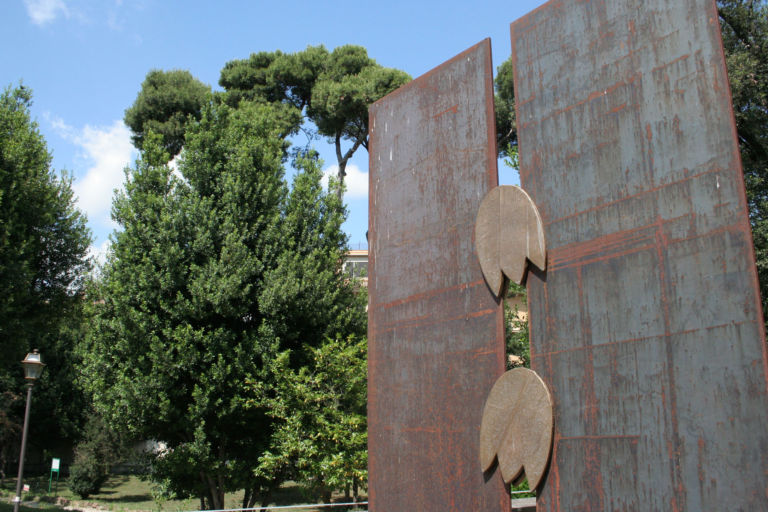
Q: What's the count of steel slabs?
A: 2